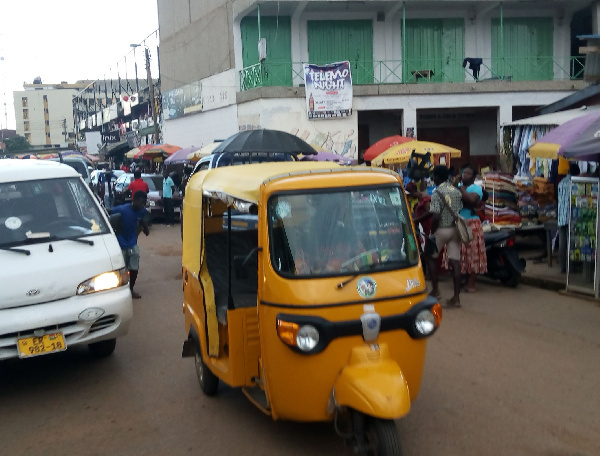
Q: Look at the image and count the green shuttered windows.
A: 4